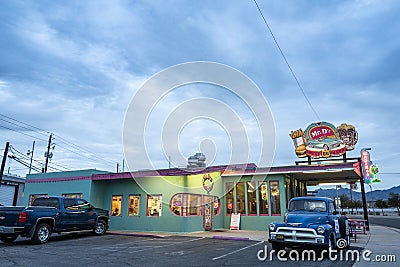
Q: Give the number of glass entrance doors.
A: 1